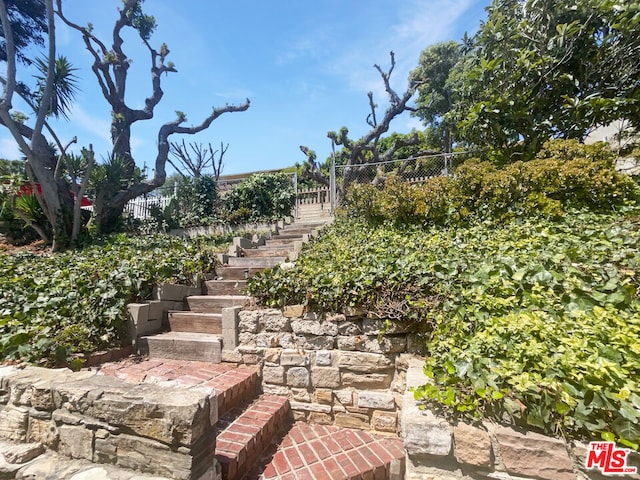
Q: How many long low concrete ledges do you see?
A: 1